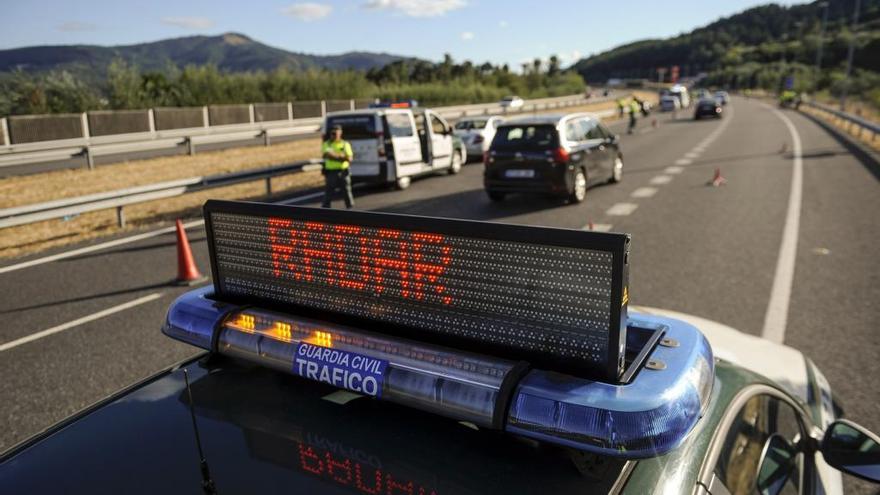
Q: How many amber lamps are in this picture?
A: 3